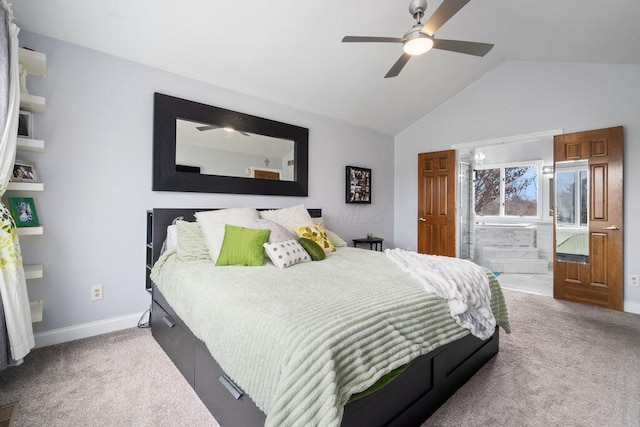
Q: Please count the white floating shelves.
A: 7